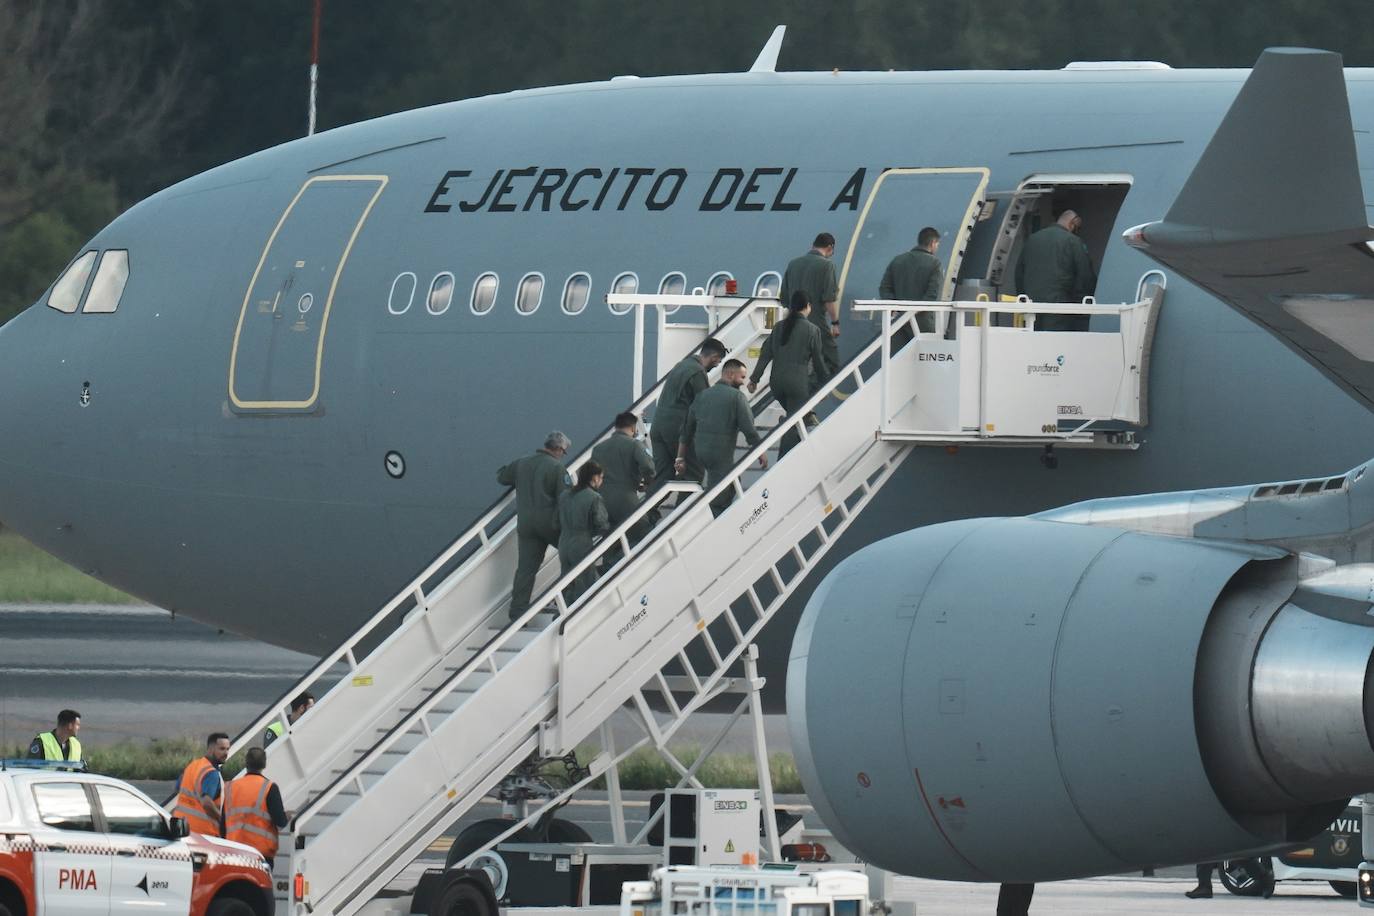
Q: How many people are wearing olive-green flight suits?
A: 9